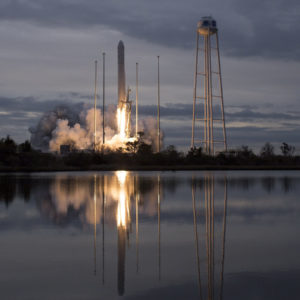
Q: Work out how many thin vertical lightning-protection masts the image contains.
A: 4